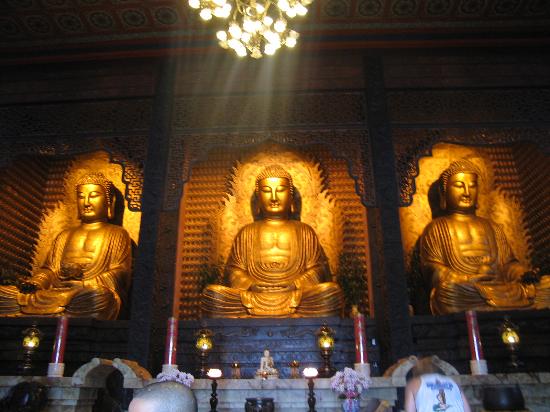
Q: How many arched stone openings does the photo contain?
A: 2